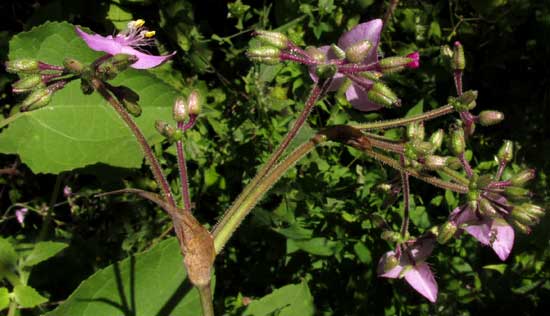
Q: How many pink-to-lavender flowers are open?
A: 4